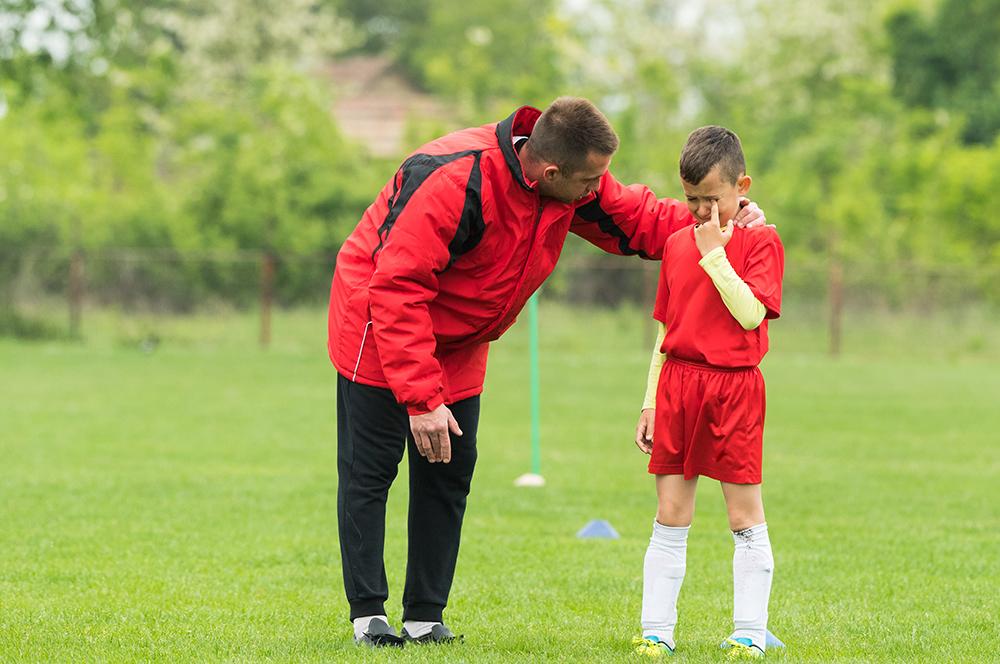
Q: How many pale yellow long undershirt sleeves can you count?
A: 2